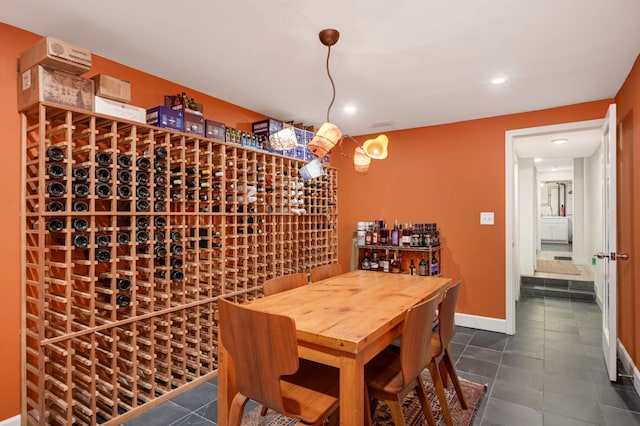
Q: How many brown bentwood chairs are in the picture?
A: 5